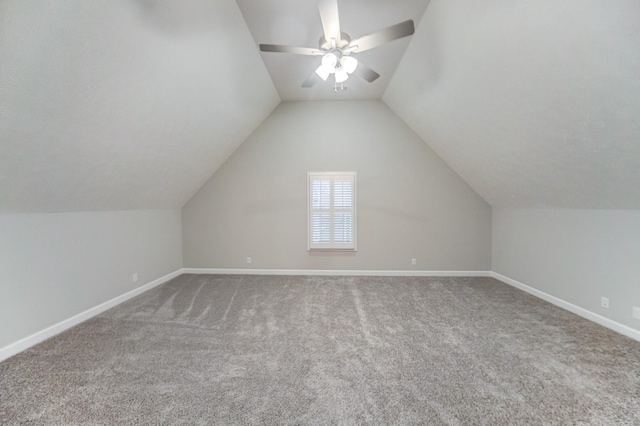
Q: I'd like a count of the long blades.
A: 5